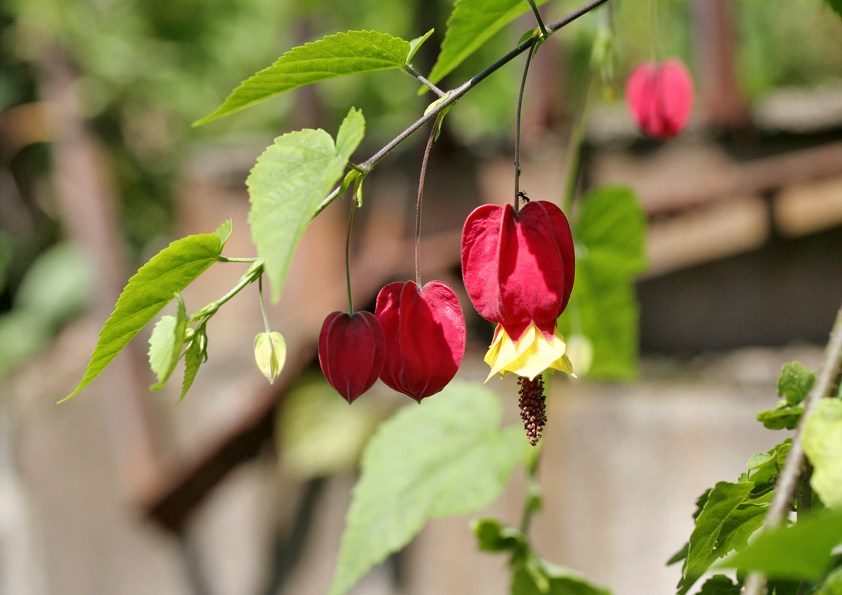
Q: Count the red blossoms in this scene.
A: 4